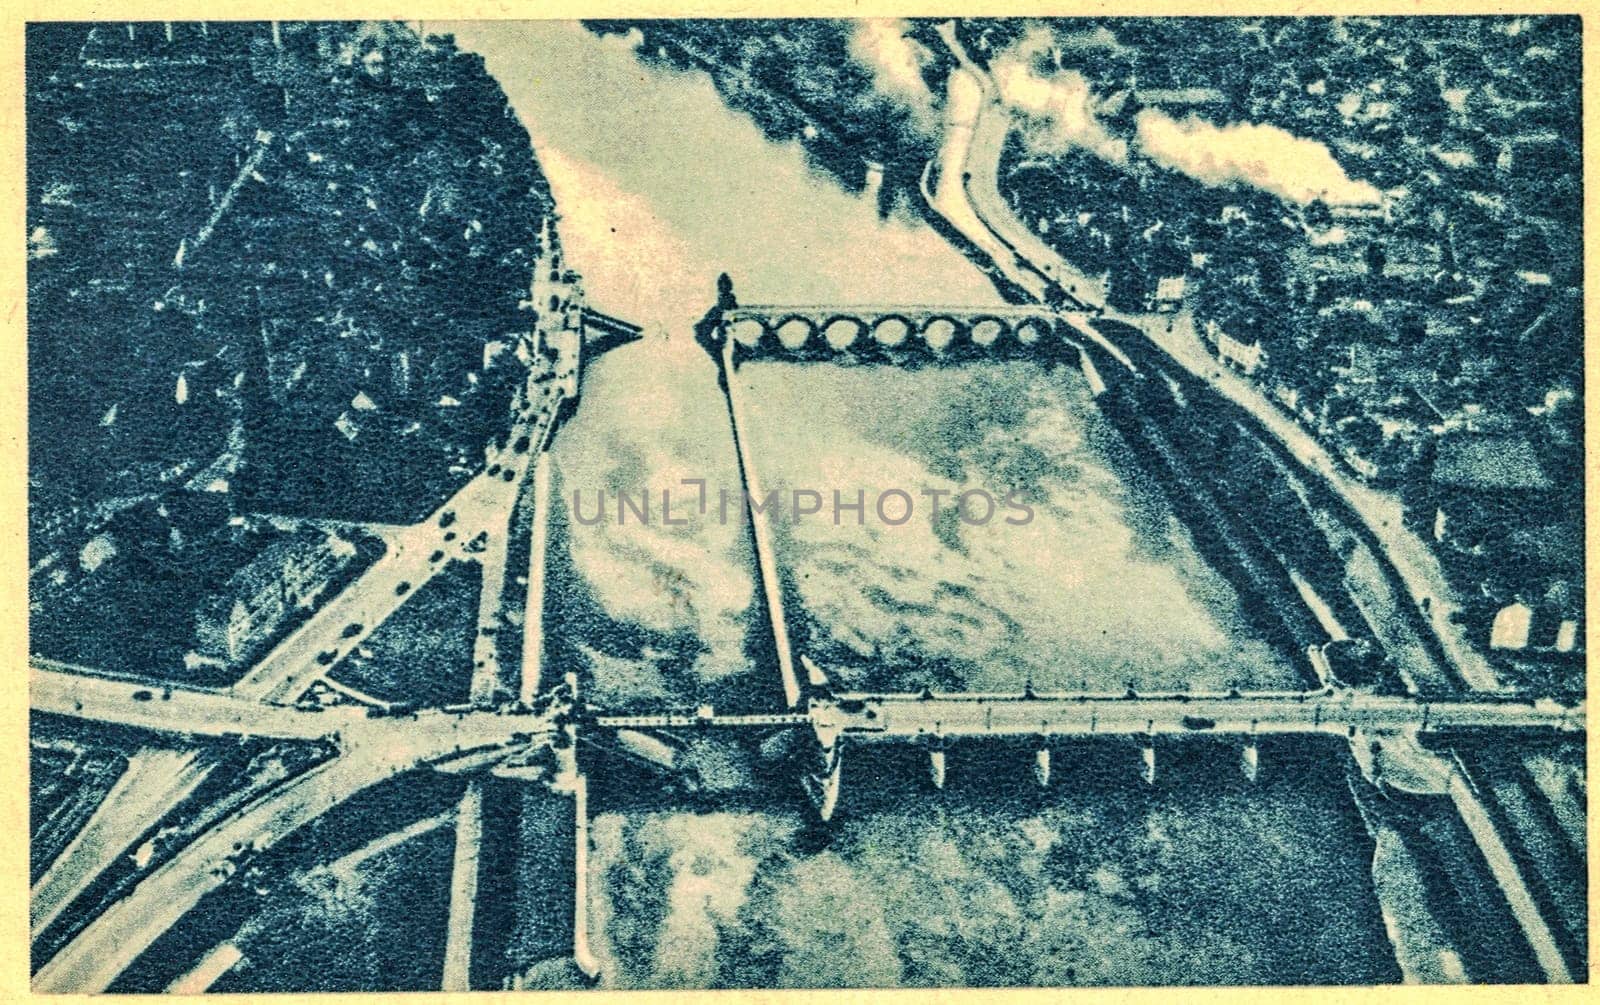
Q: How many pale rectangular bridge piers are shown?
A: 4